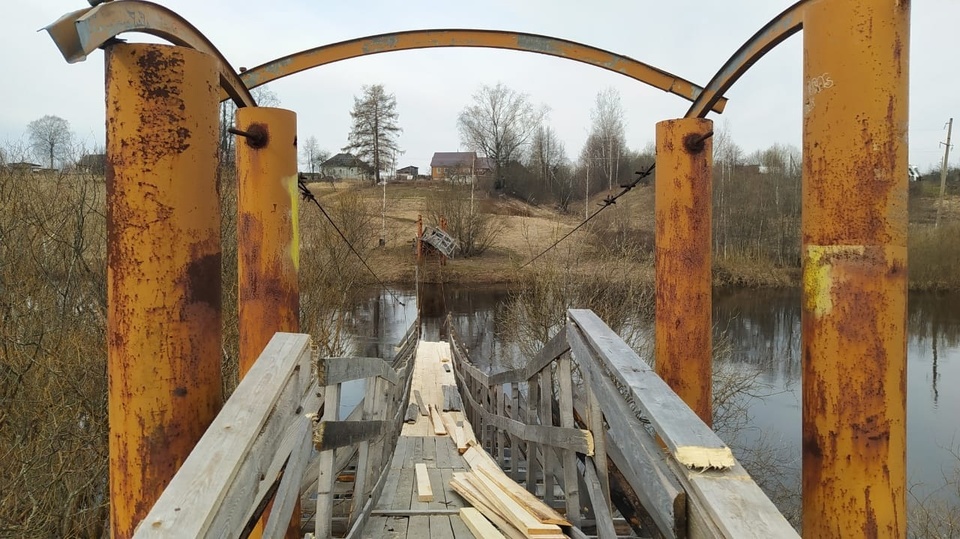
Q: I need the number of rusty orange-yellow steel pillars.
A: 4